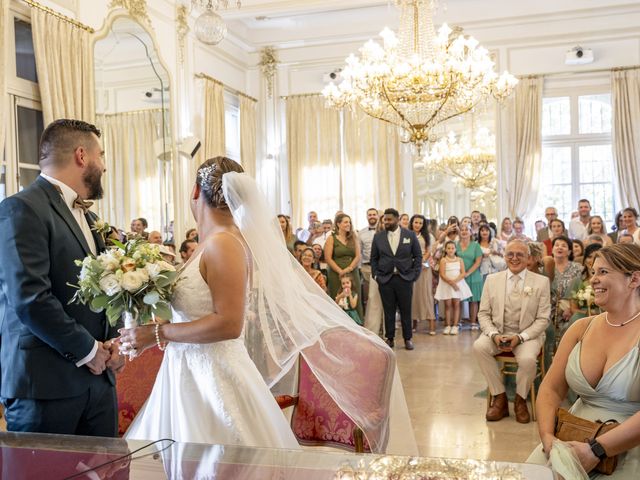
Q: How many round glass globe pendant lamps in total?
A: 1